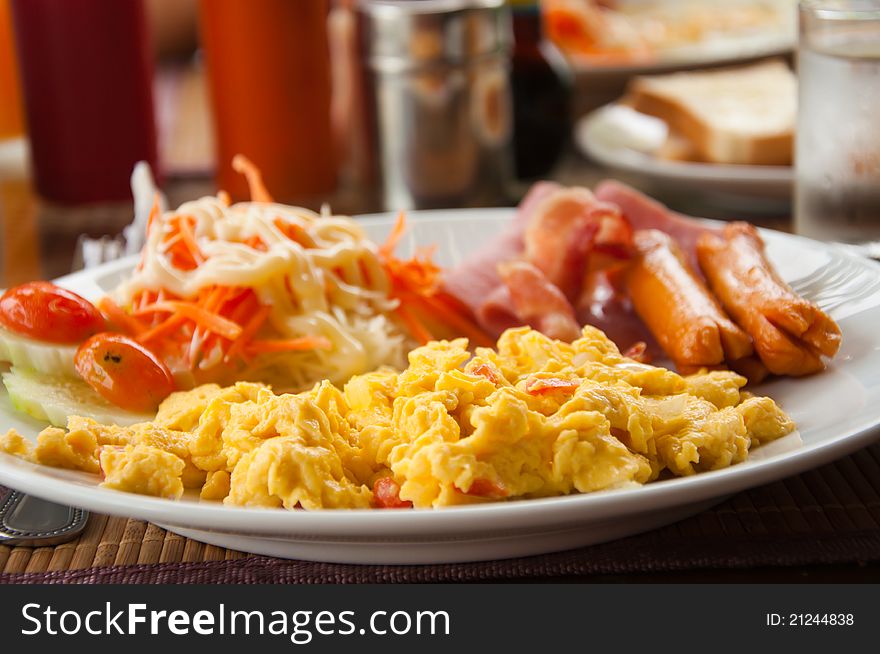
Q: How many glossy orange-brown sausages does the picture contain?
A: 2